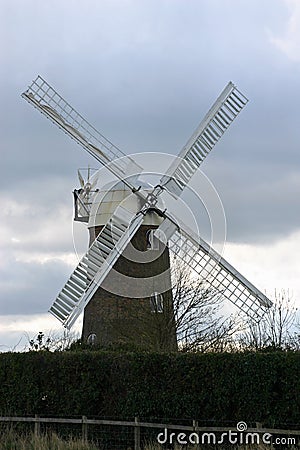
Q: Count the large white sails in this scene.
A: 4